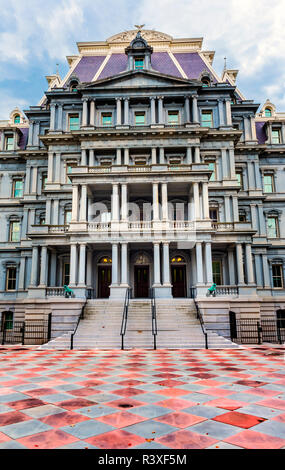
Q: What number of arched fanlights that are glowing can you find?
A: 2